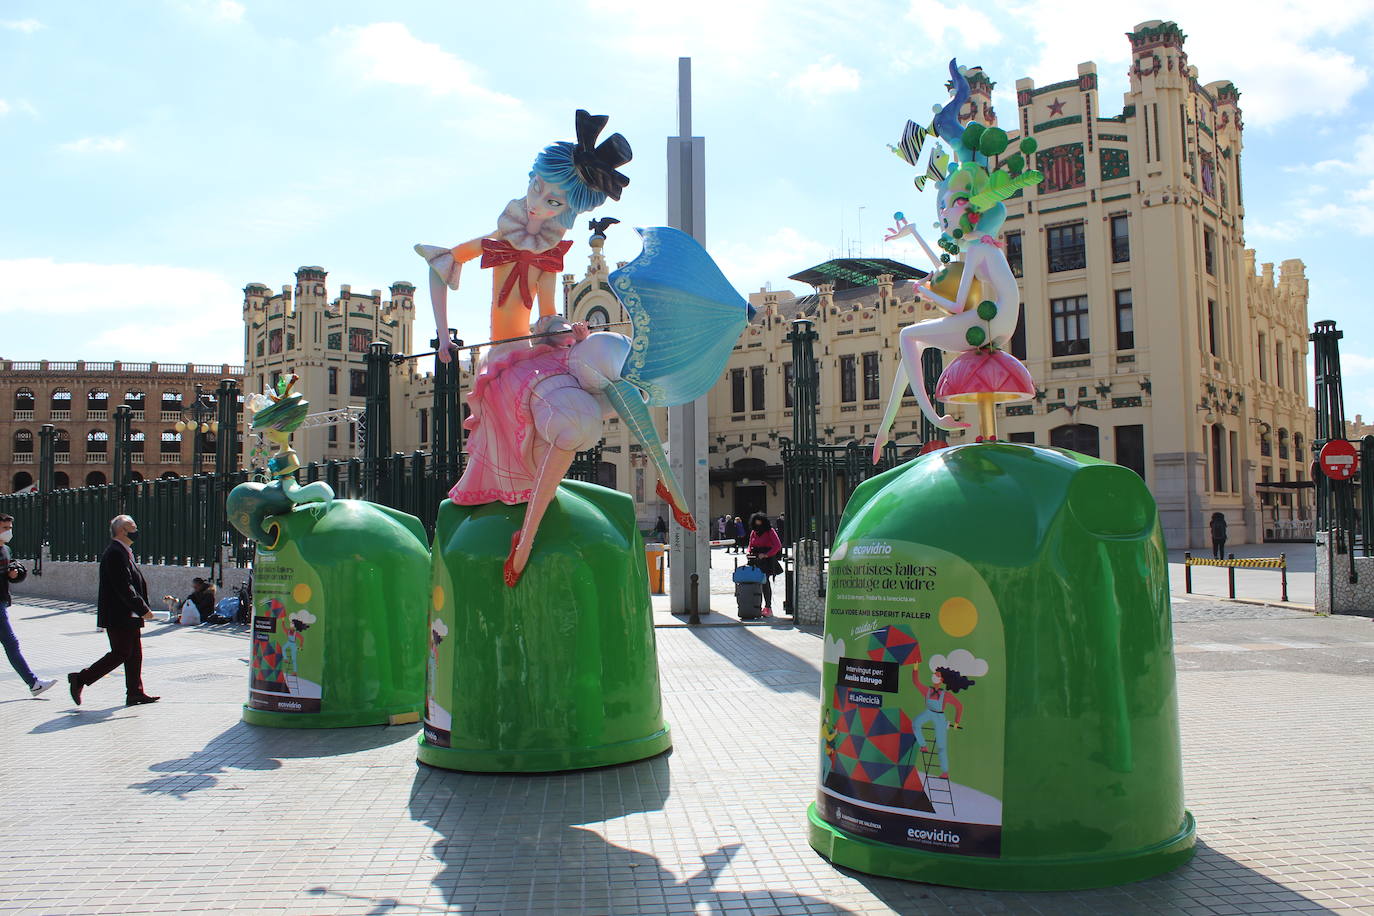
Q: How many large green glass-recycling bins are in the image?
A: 3